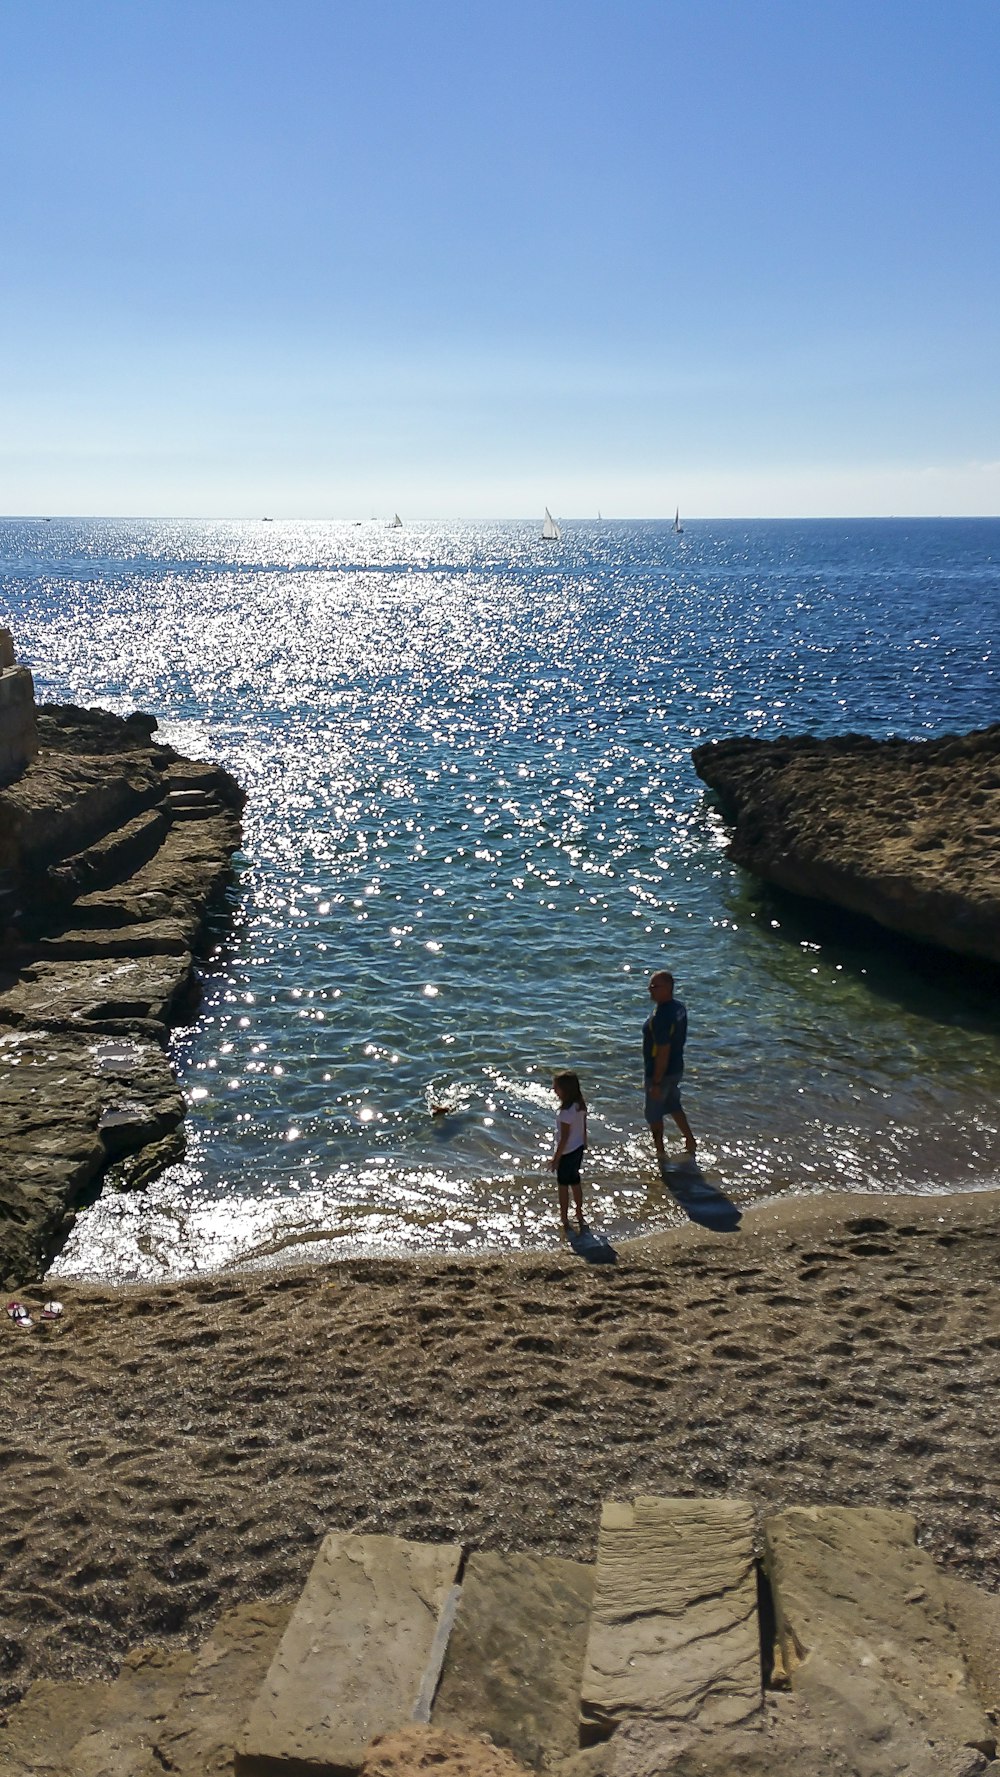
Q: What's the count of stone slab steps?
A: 4